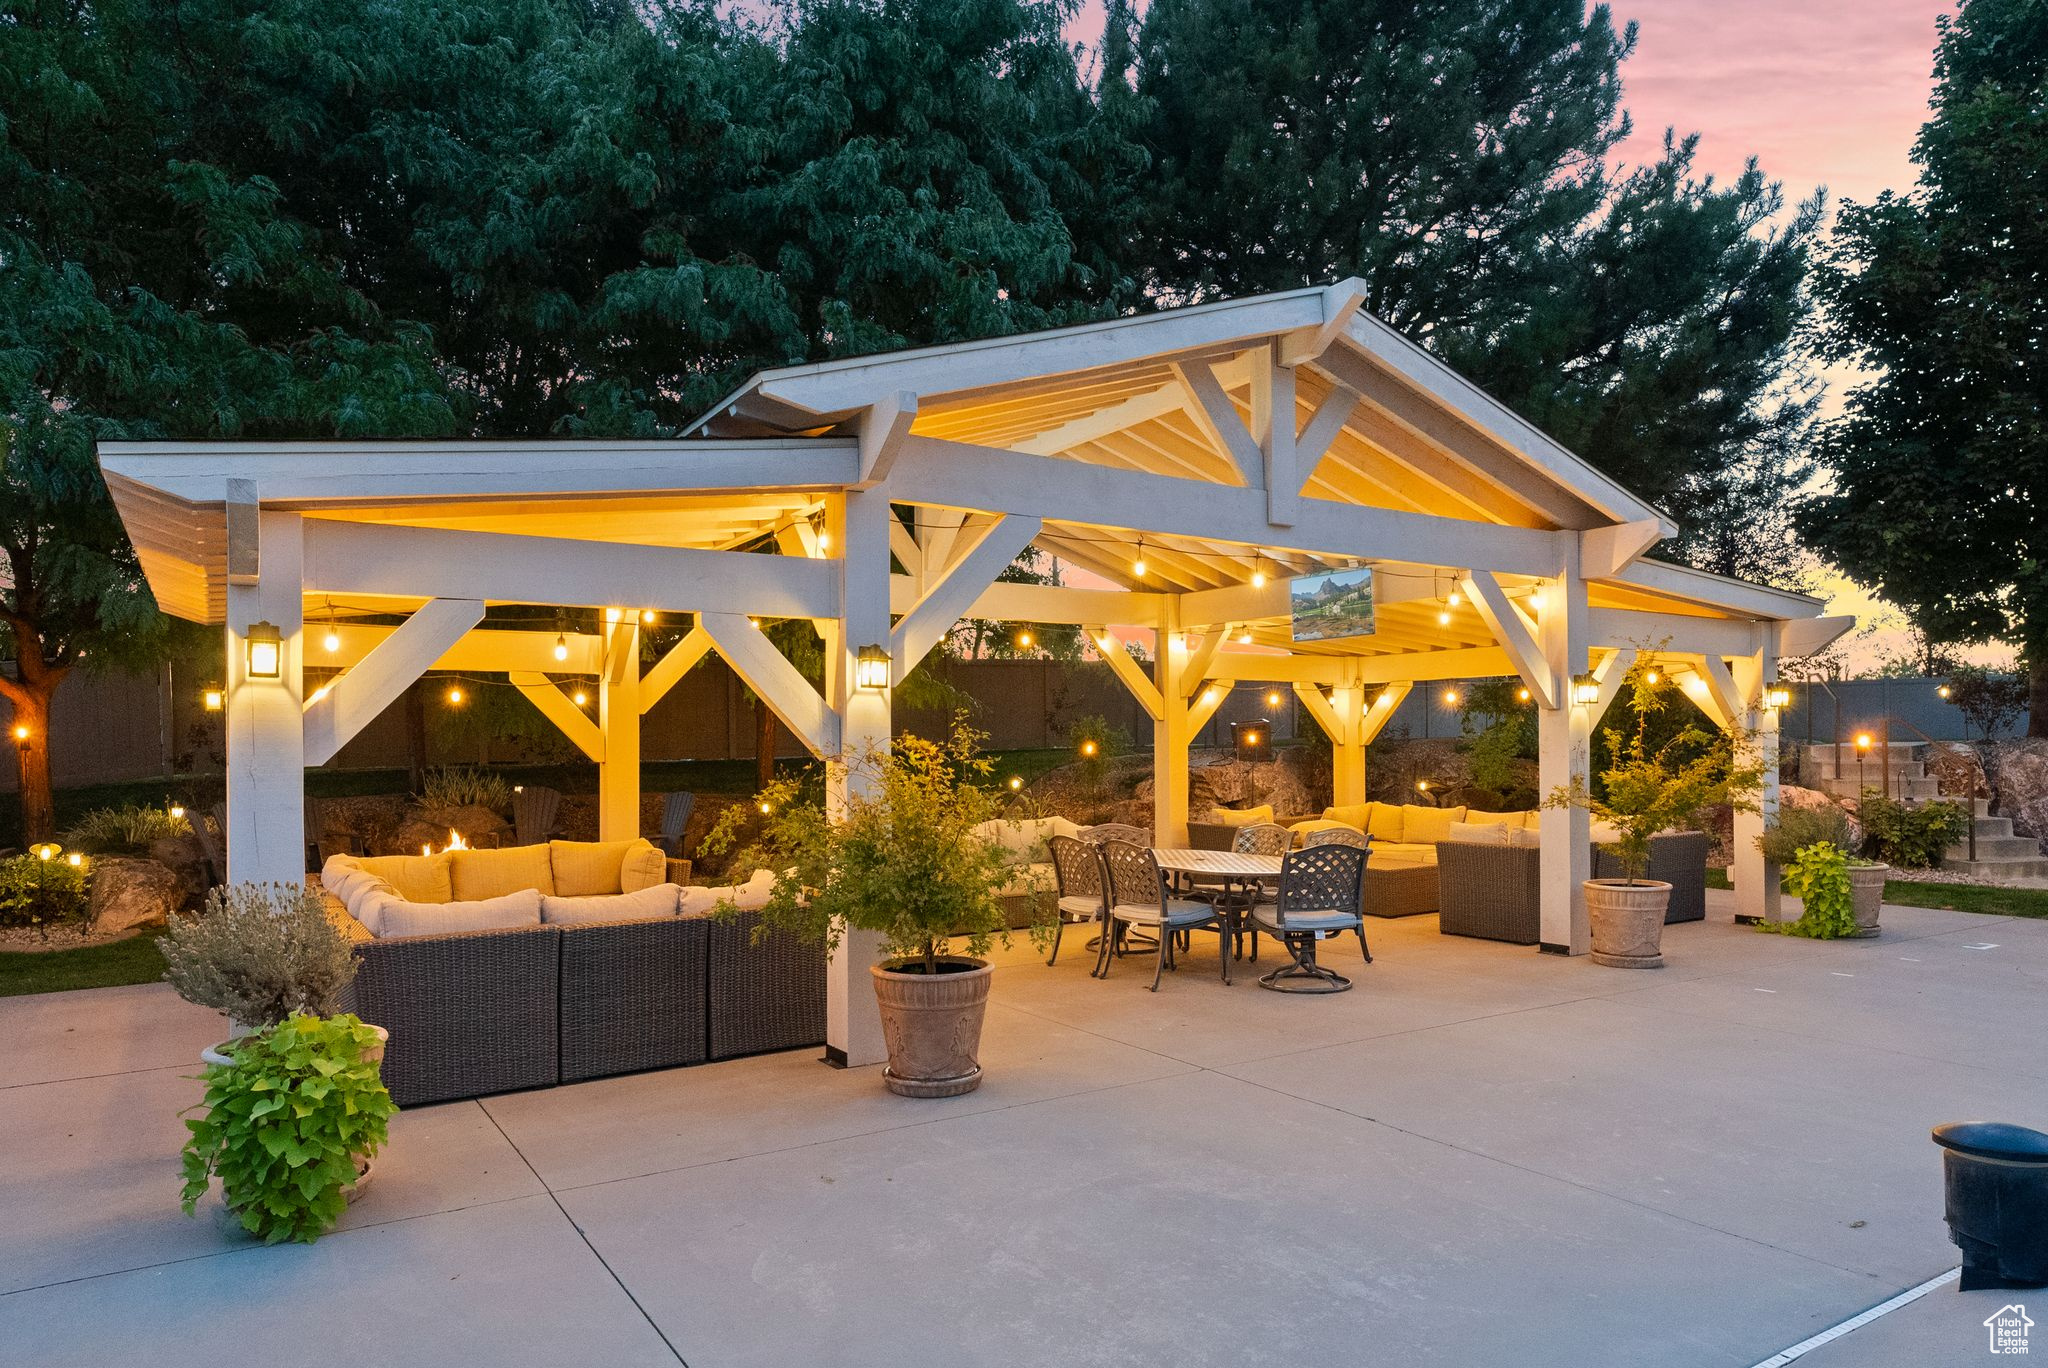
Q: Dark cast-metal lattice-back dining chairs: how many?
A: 6